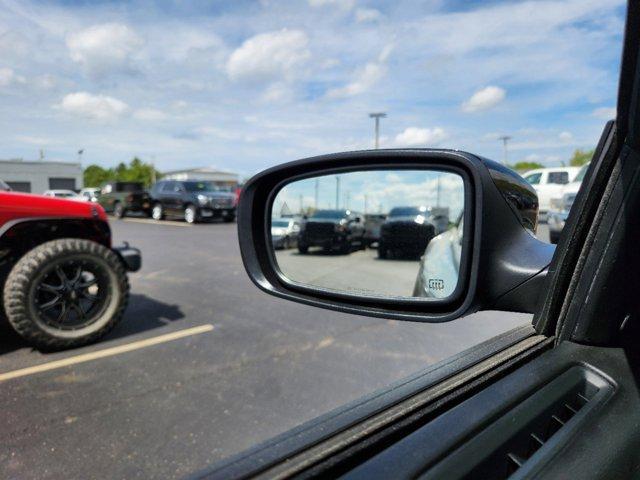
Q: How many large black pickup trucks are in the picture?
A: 2